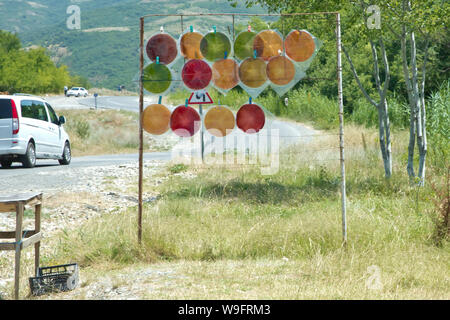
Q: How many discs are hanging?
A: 15